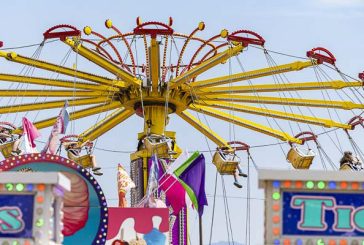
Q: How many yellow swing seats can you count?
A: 6